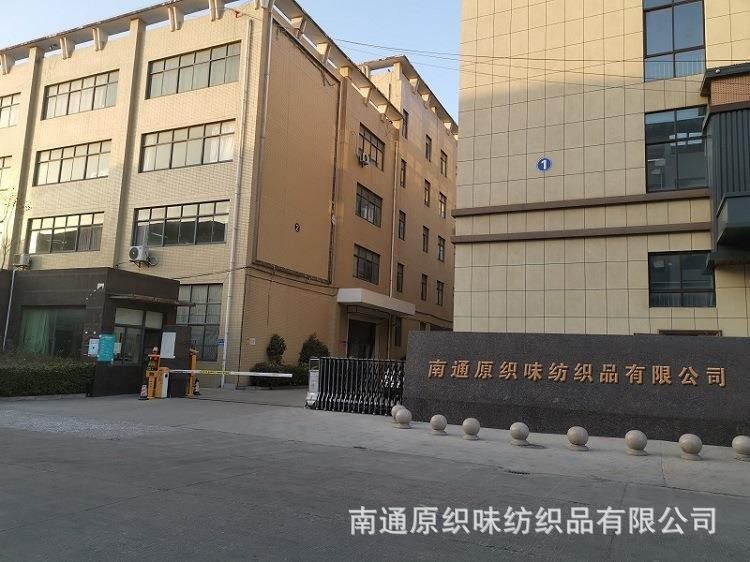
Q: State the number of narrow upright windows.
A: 12